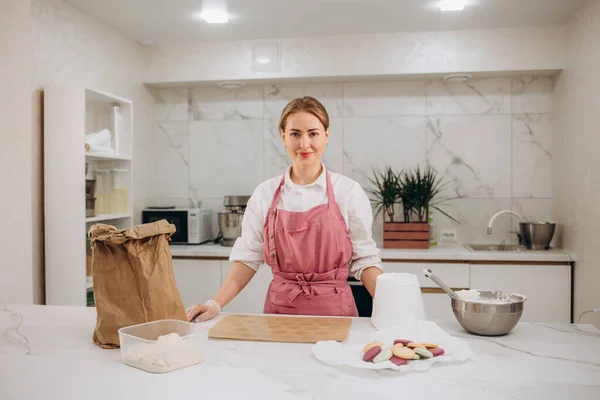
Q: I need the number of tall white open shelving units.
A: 1